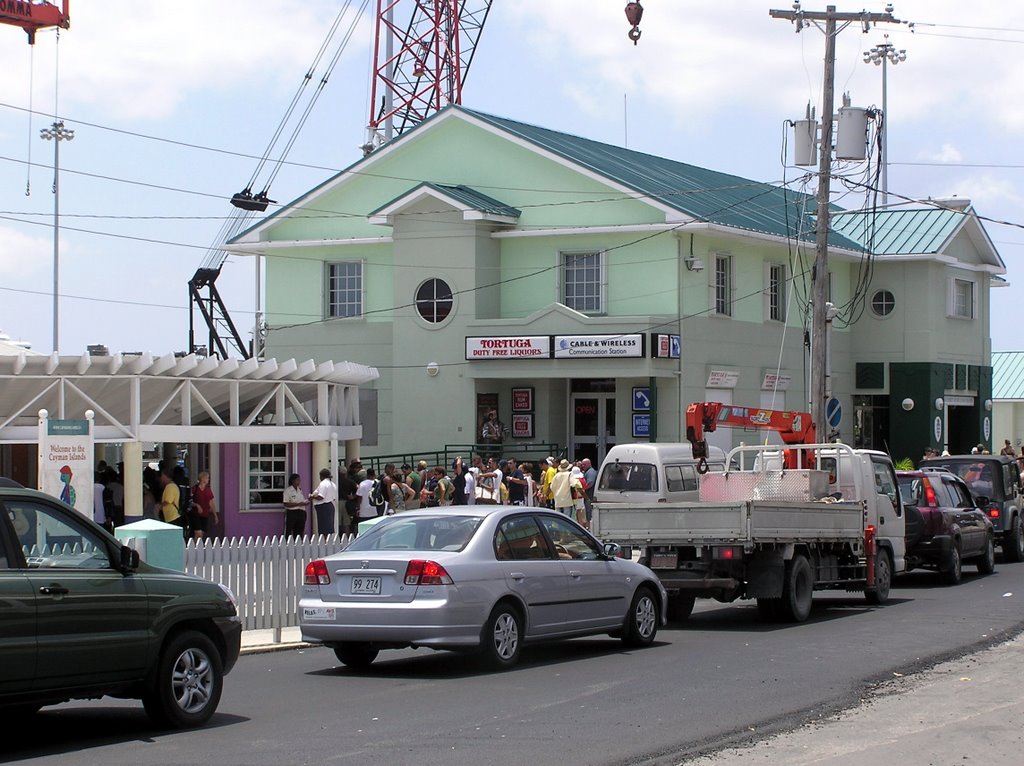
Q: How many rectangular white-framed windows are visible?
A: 6